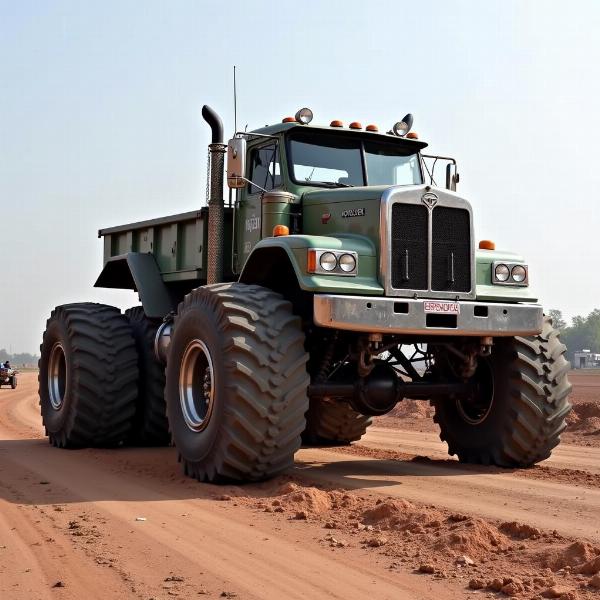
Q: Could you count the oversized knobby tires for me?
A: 5